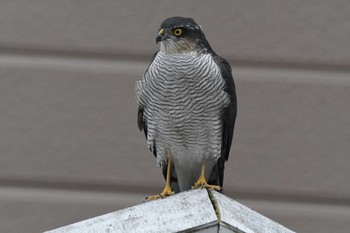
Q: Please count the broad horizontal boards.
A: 3